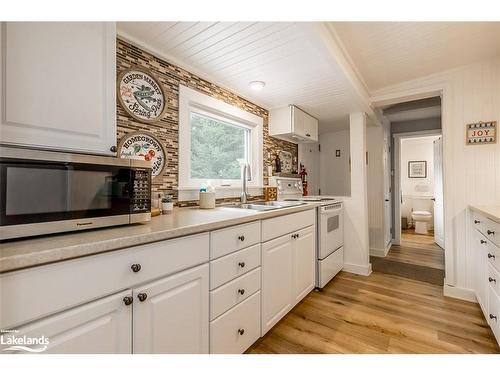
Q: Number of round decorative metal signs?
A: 2